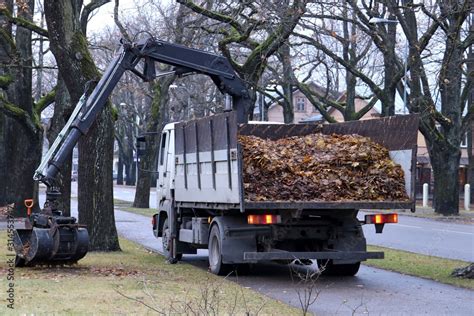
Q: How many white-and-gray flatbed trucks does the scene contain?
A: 1